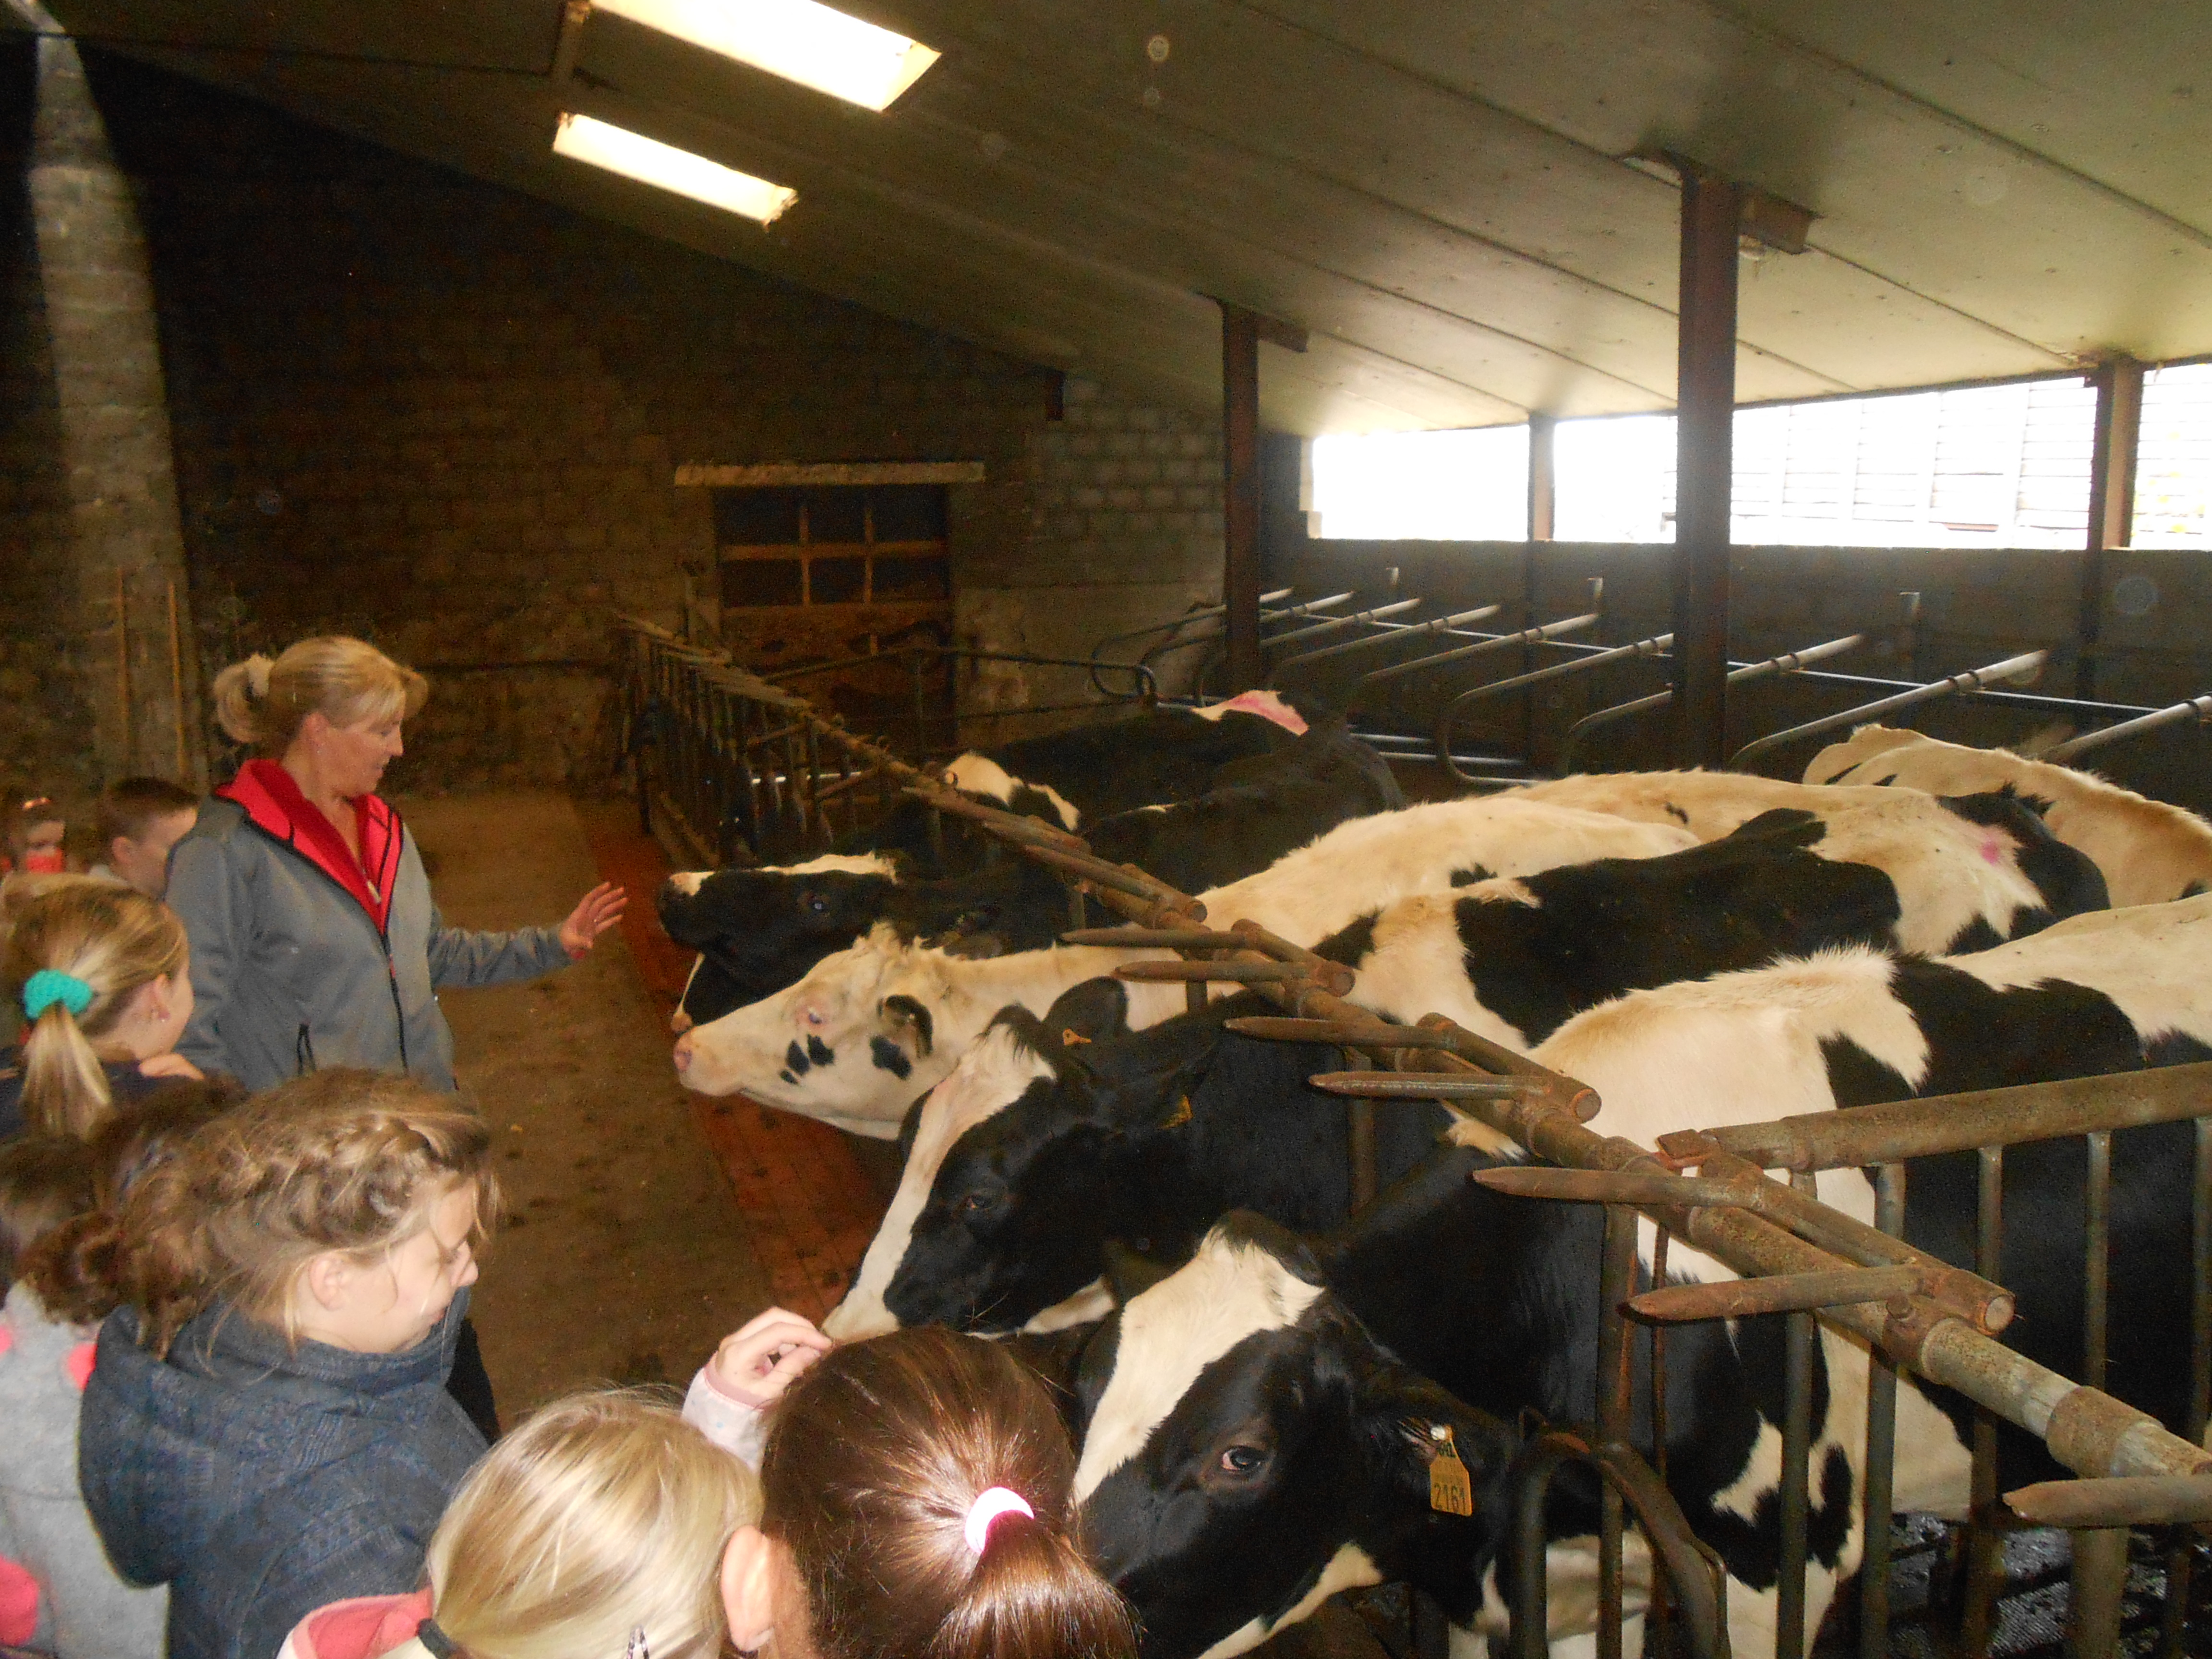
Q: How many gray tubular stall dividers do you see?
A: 9